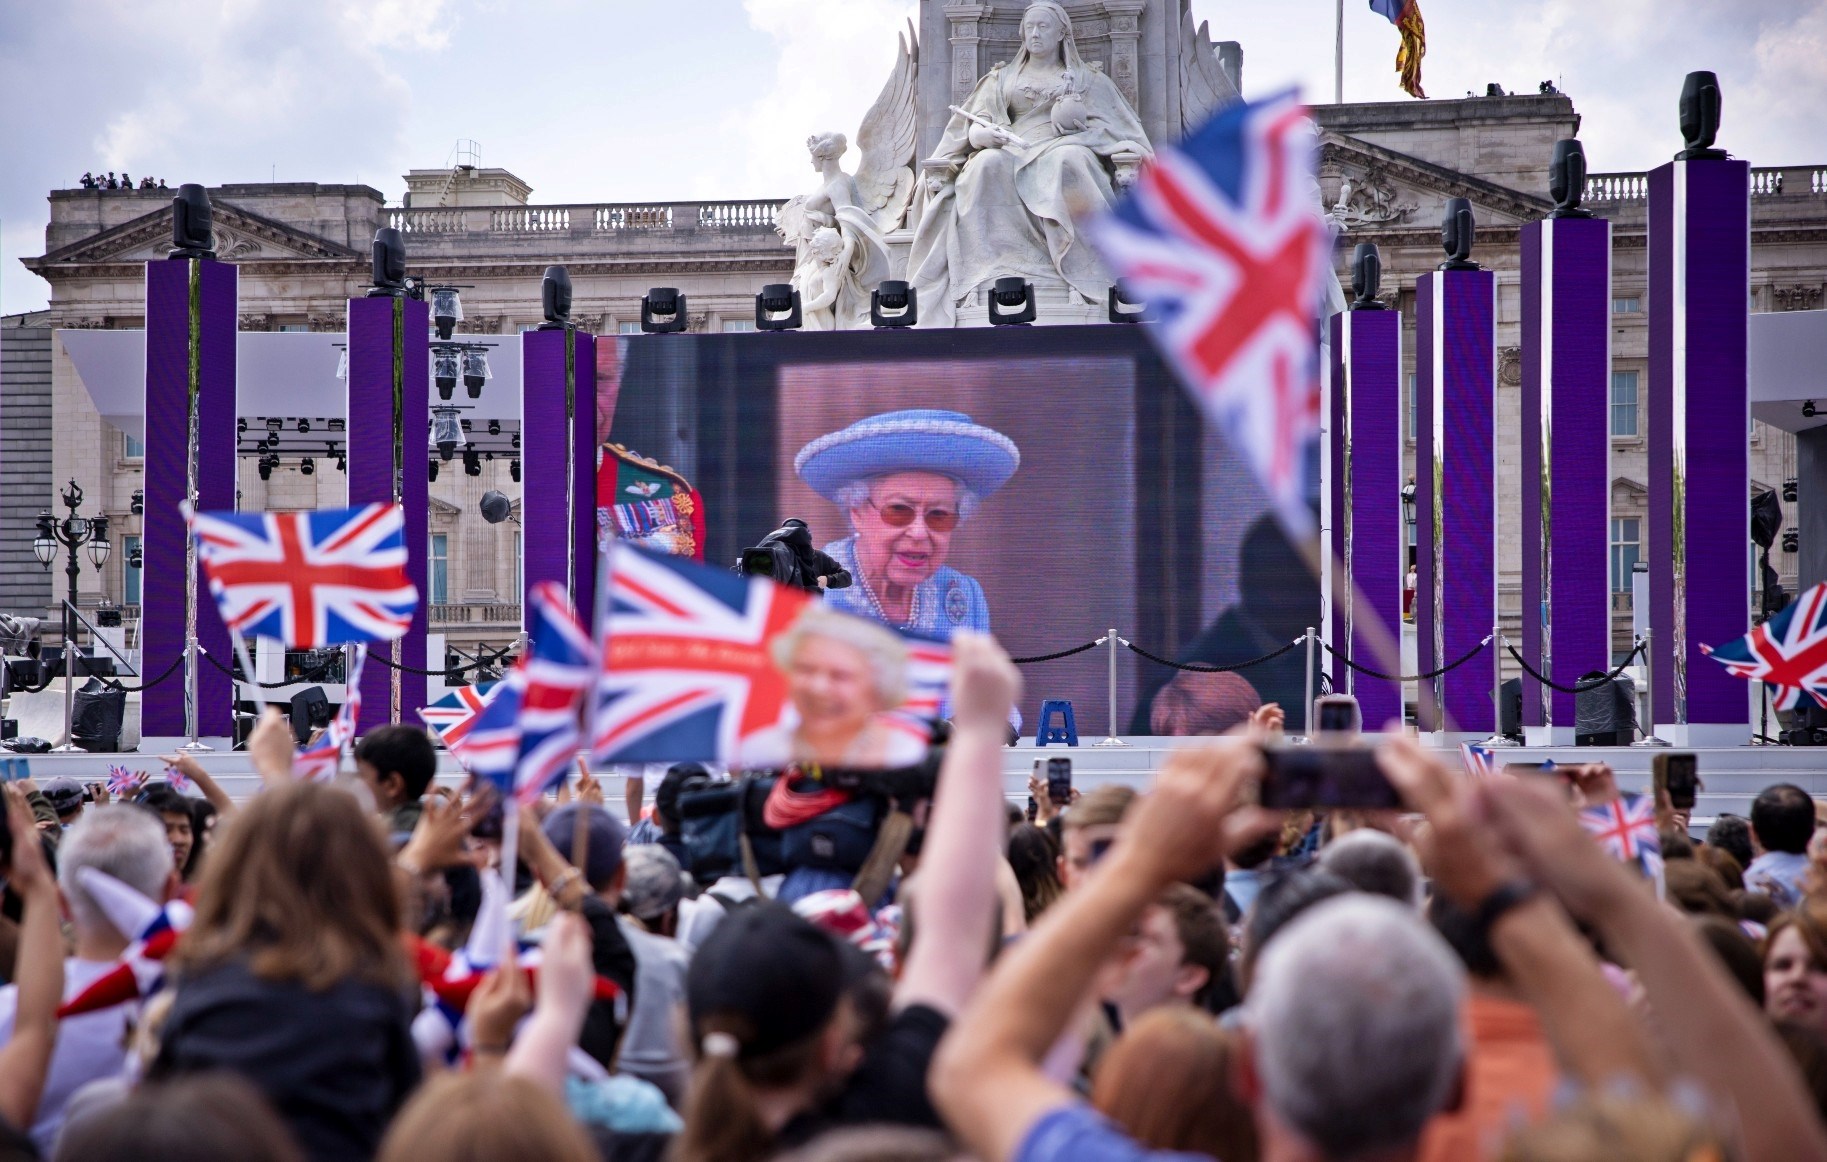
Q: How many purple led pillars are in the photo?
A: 7